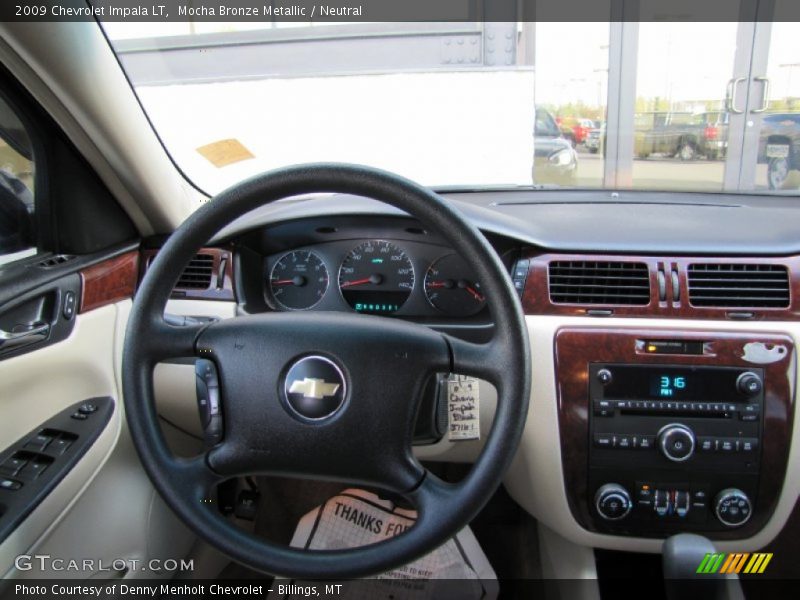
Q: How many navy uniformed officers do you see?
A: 0